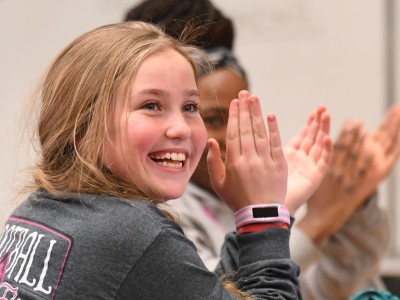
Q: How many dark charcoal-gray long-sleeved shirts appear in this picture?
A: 1